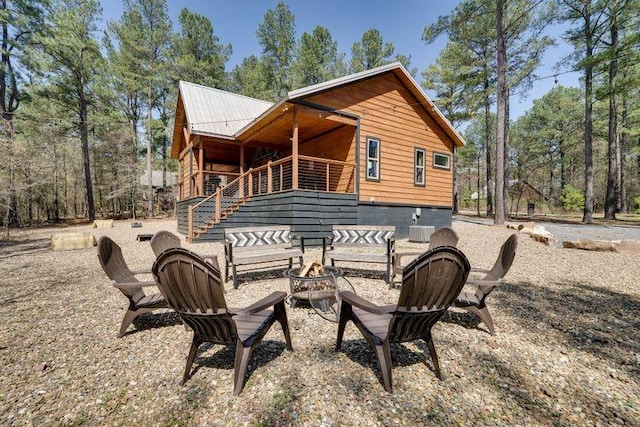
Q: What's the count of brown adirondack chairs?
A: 6